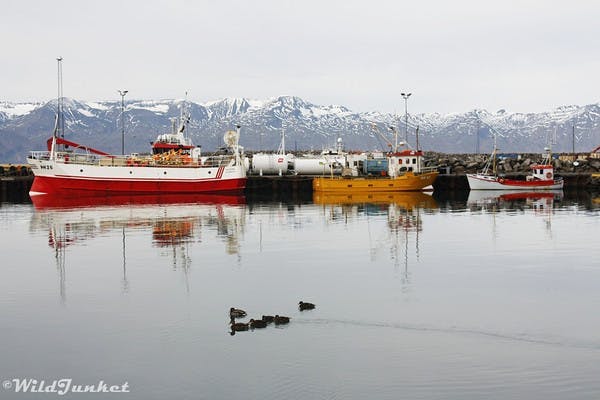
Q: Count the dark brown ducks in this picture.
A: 6